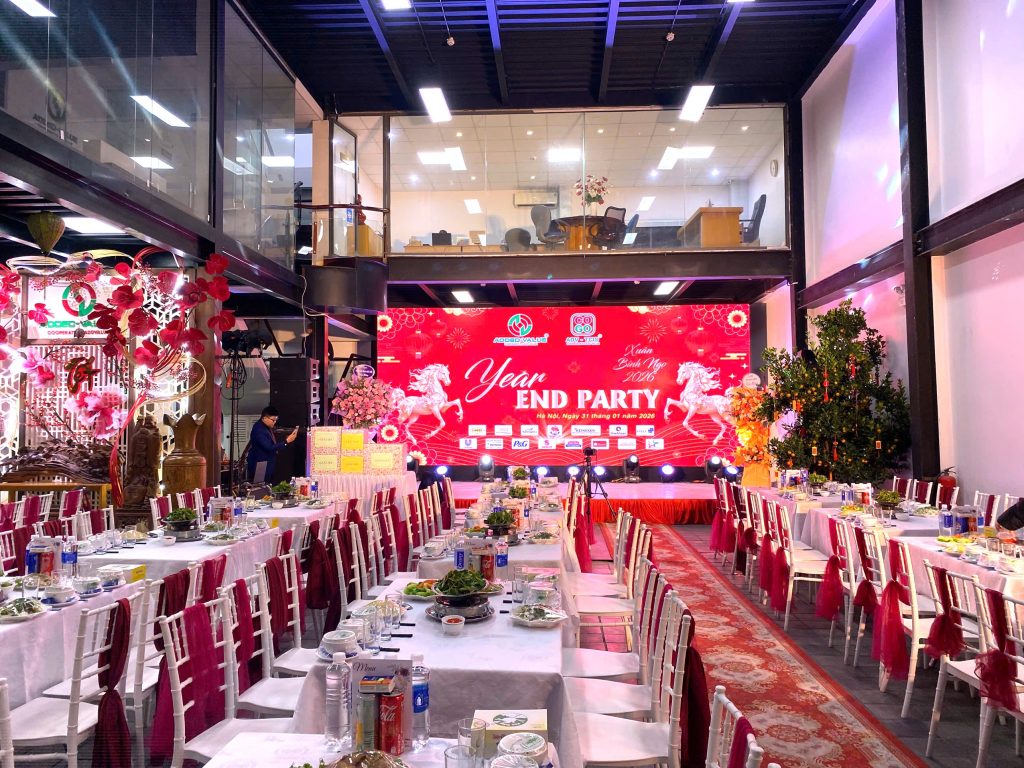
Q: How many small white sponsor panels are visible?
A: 15